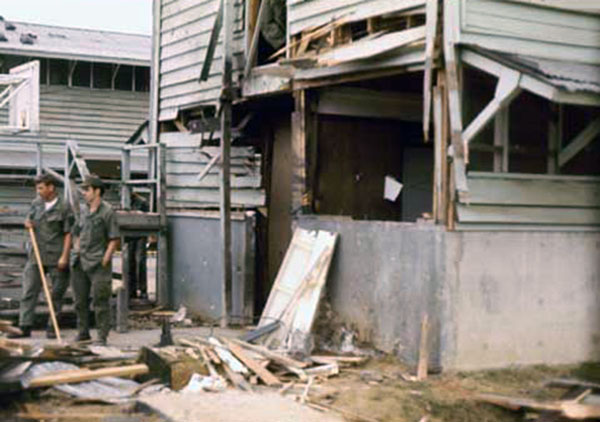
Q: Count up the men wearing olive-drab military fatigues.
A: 2